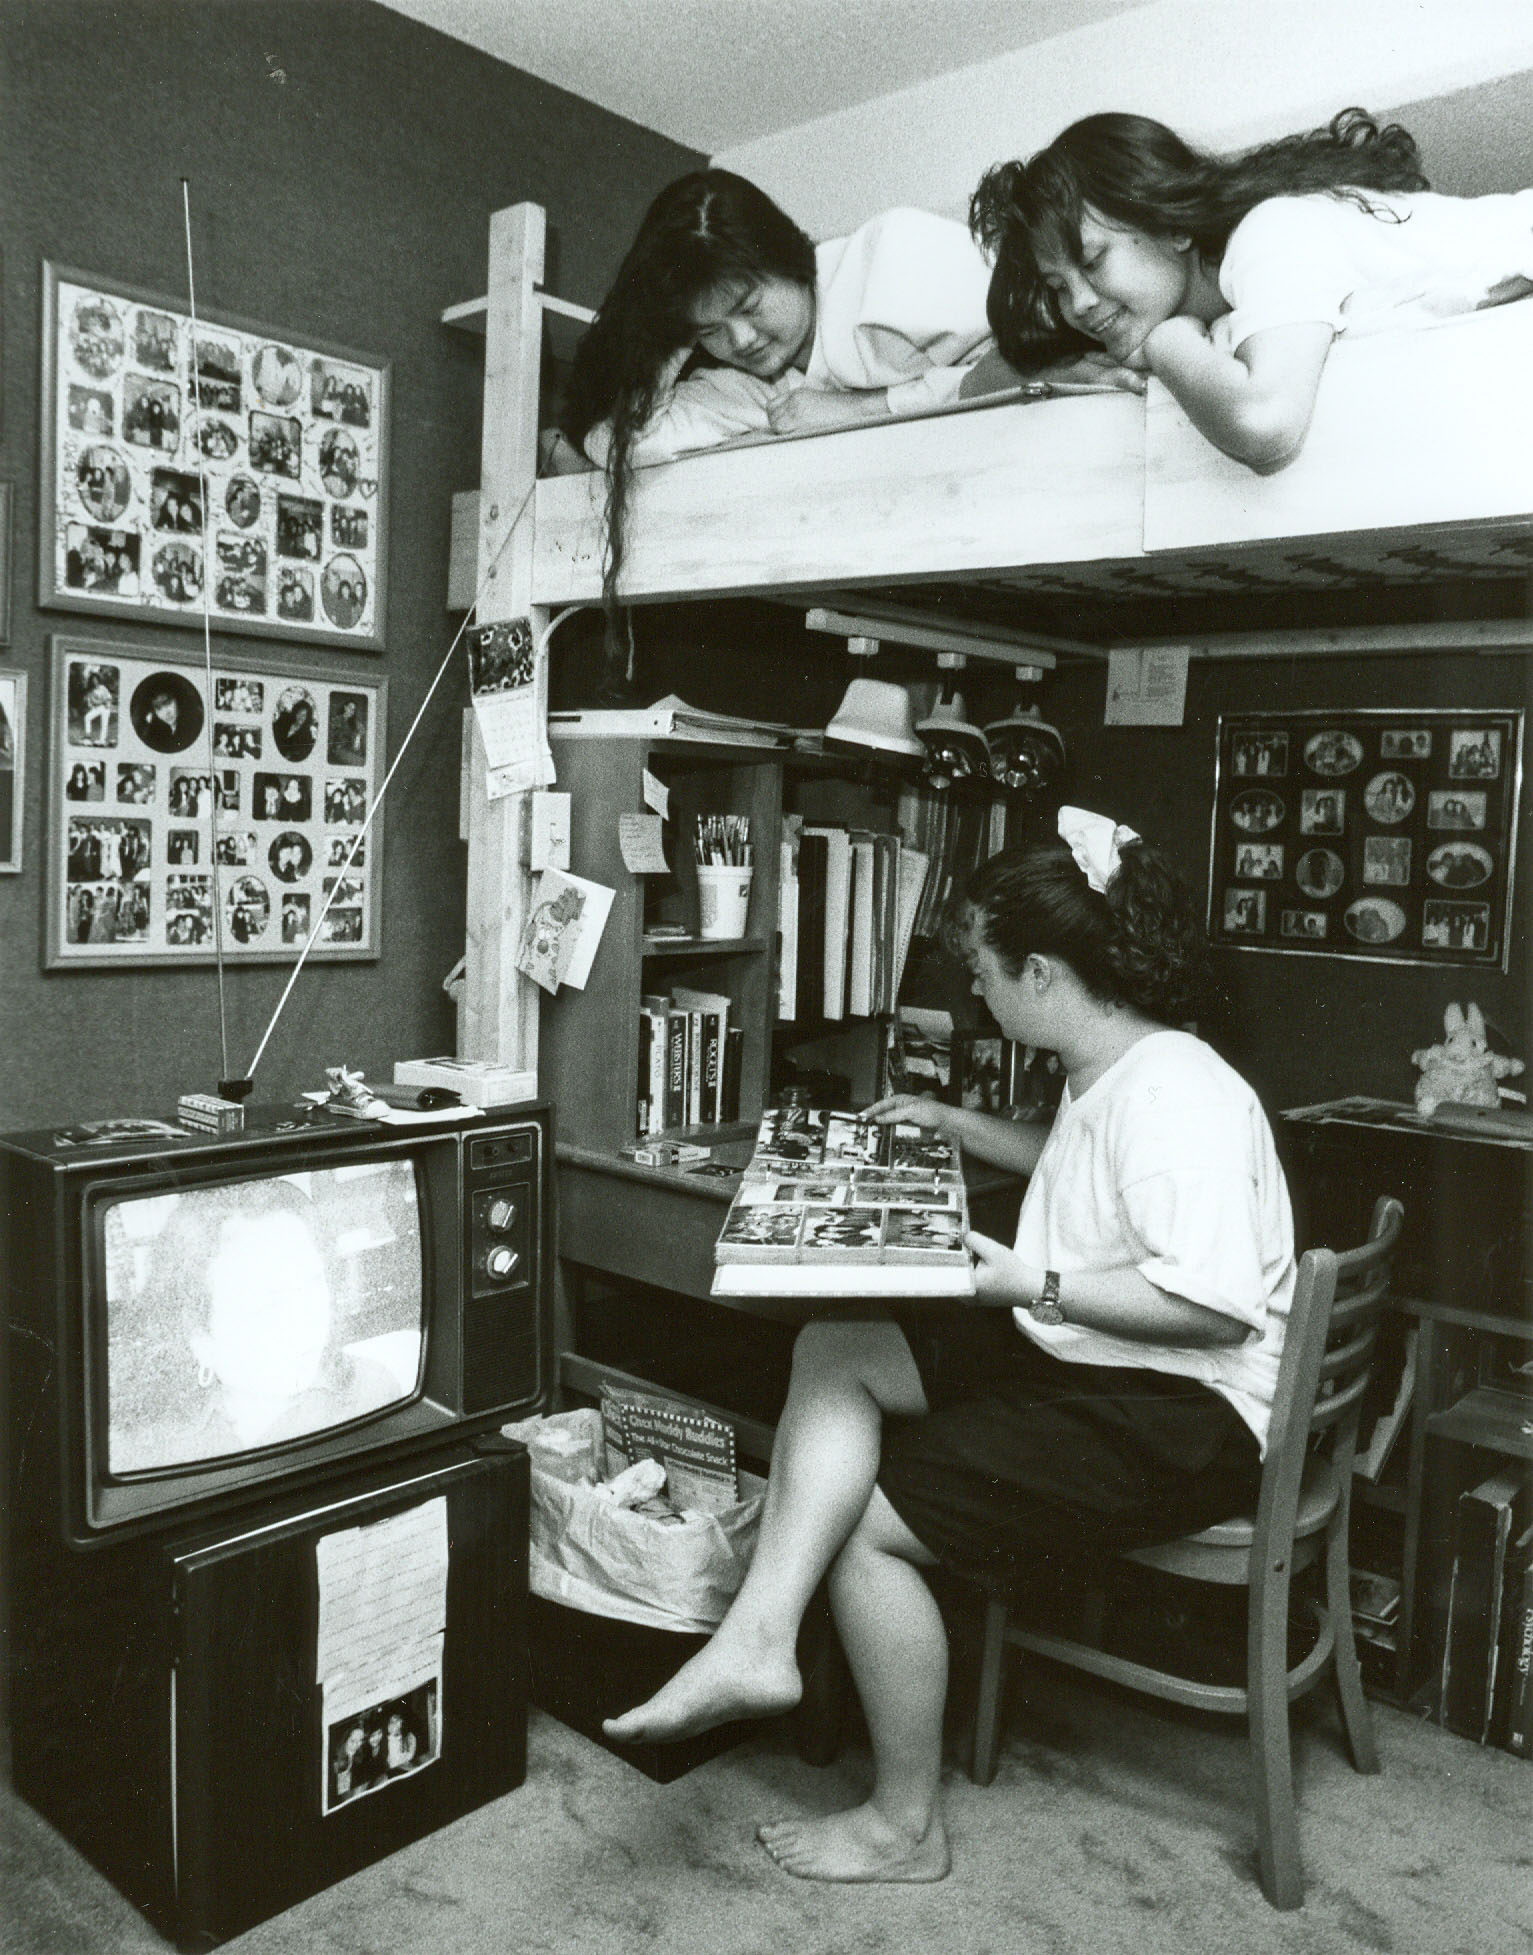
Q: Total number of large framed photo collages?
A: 3